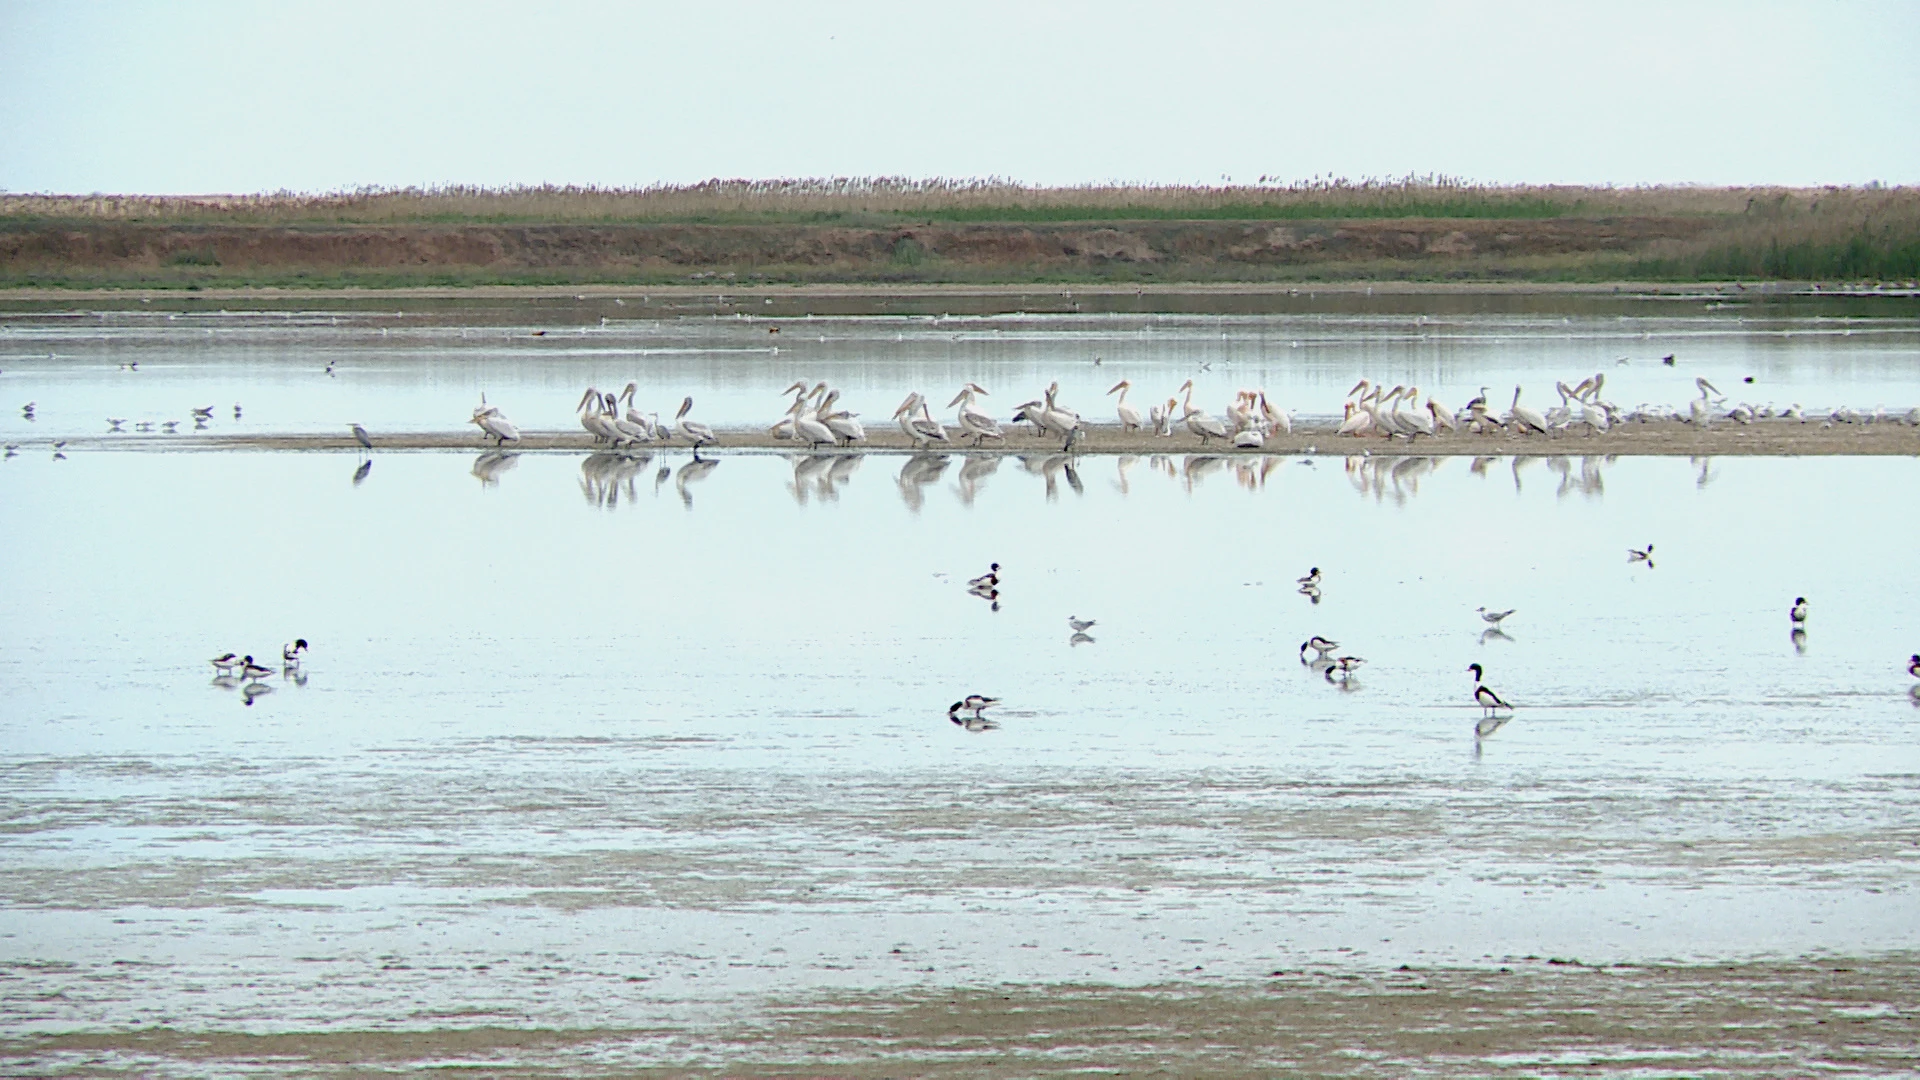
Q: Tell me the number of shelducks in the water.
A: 12